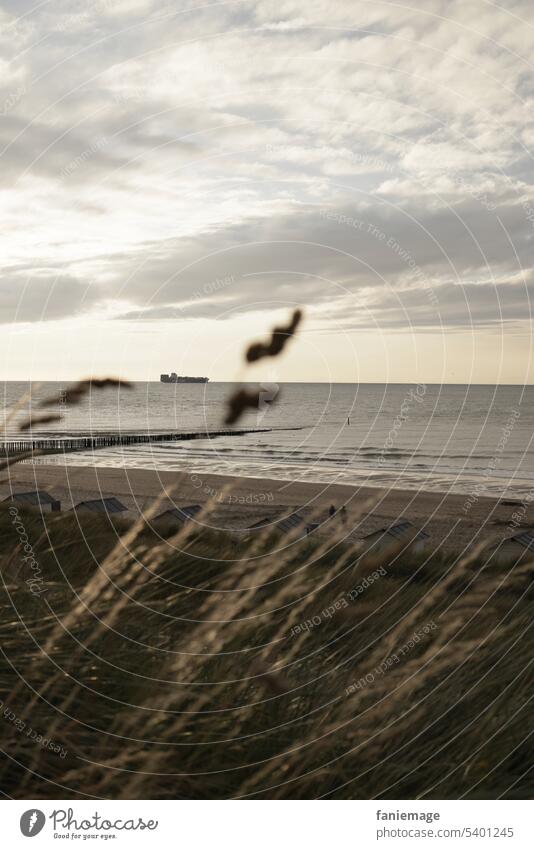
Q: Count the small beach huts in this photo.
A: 6